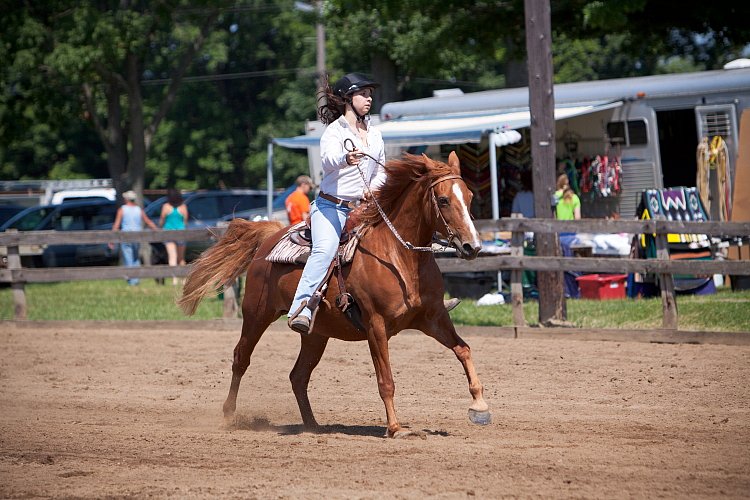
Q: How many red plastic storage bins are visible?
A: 1